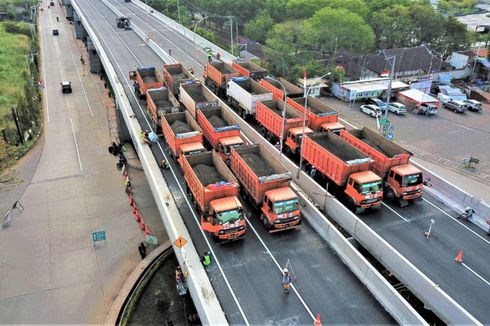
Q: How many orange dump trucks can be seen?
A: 15